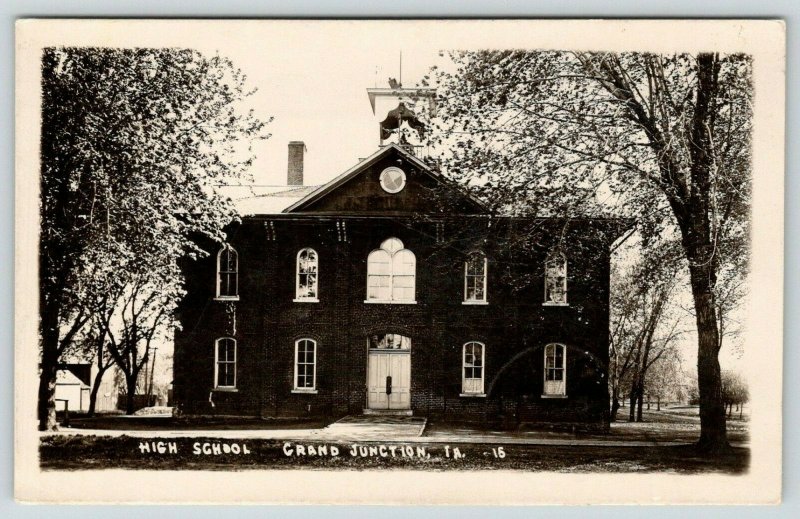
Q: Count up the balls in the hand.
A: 0